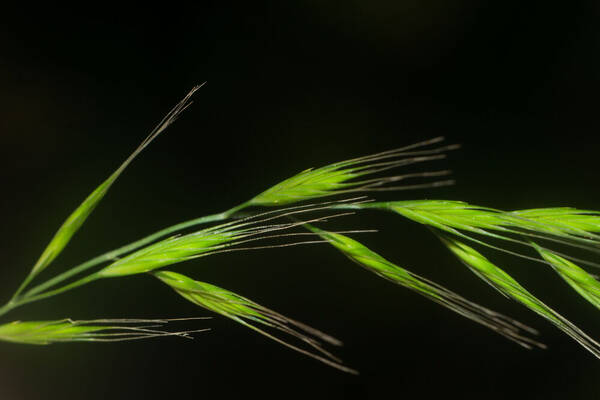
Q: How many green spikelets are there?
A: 10